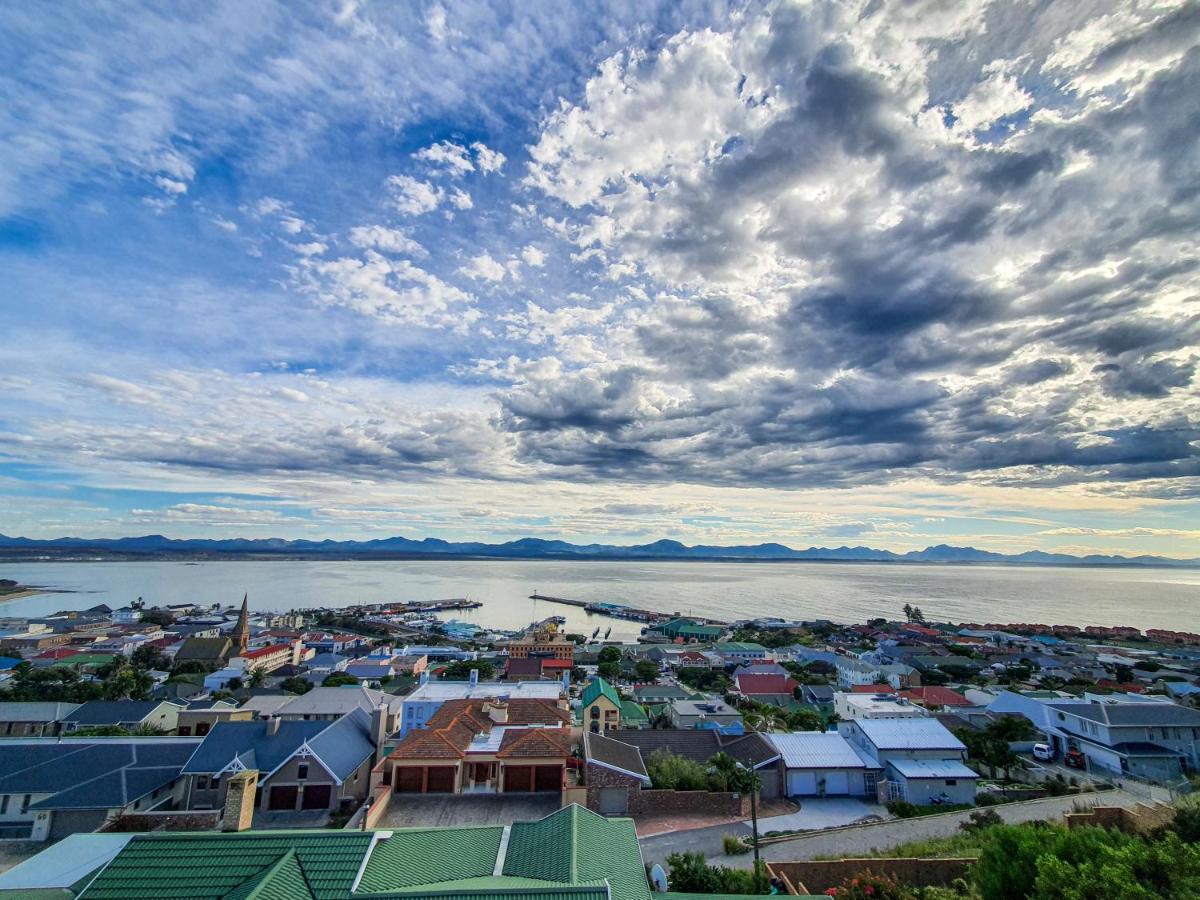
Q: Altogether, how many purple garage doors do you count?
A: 2